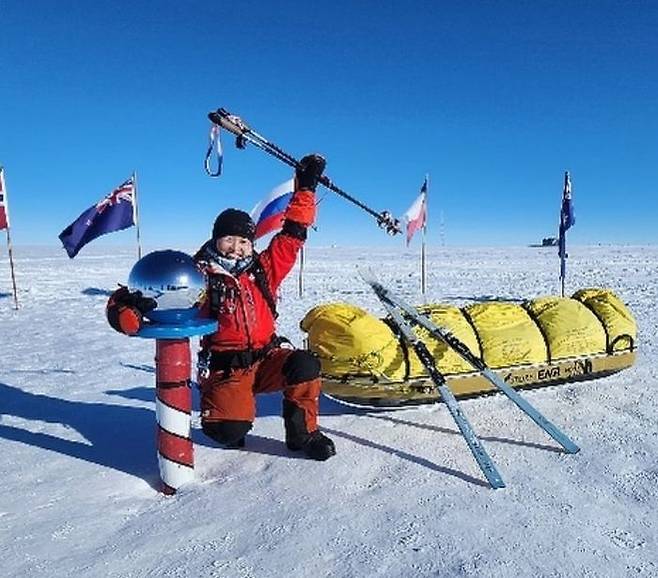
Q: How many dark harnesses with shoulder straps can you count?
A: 1